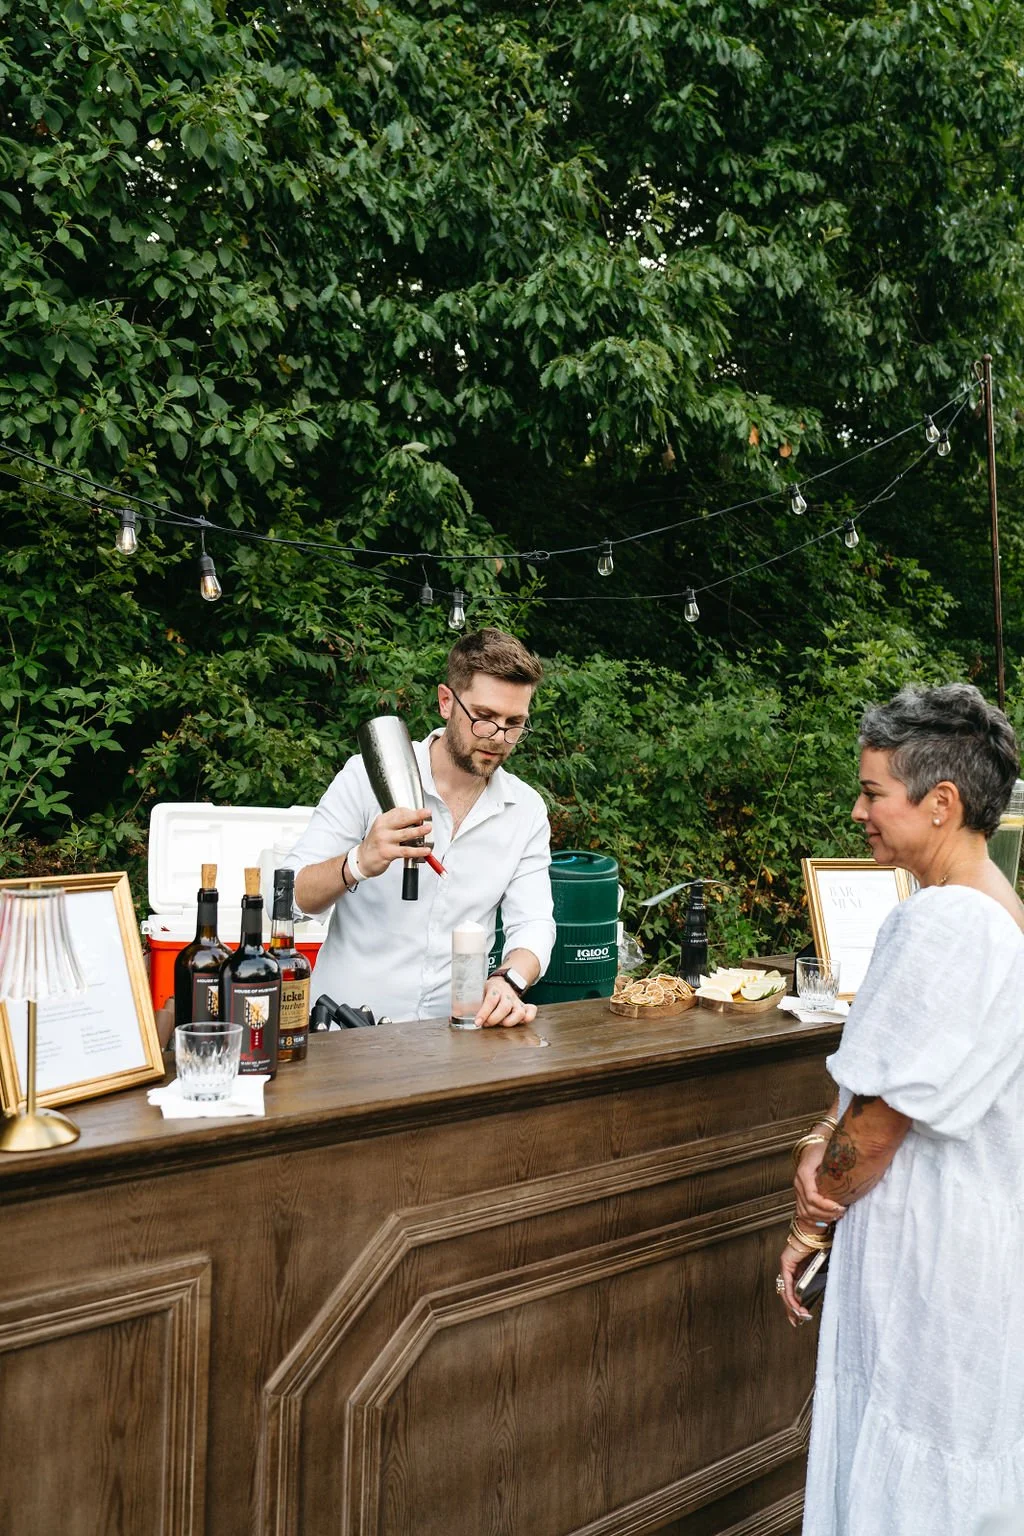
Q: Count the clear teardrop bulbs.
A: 9